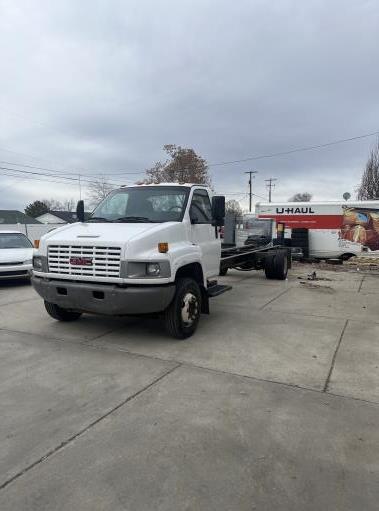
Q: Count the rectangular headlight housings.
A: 2